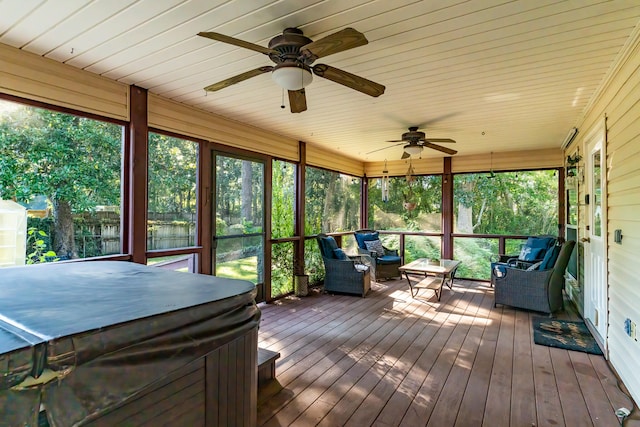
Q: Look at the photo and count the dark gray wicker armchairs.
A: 4